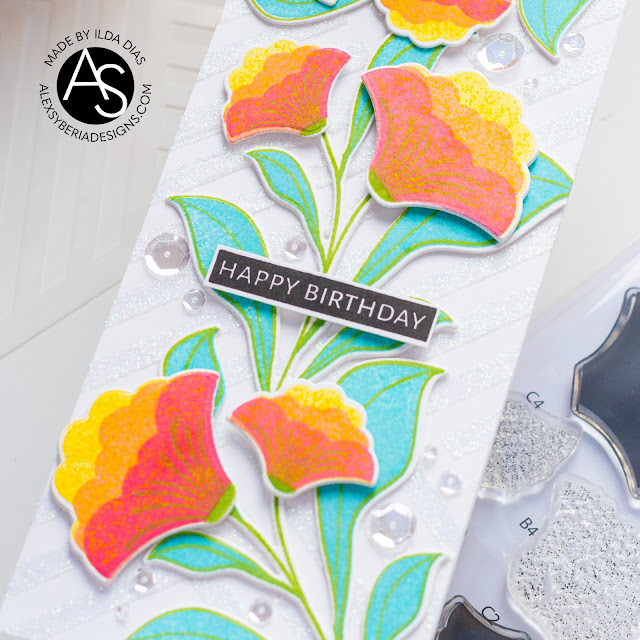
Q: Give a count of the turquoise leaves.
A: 12